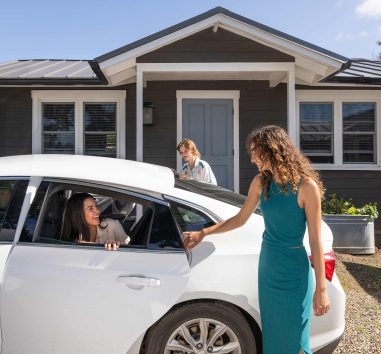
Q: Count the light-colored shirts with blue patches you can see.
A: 1